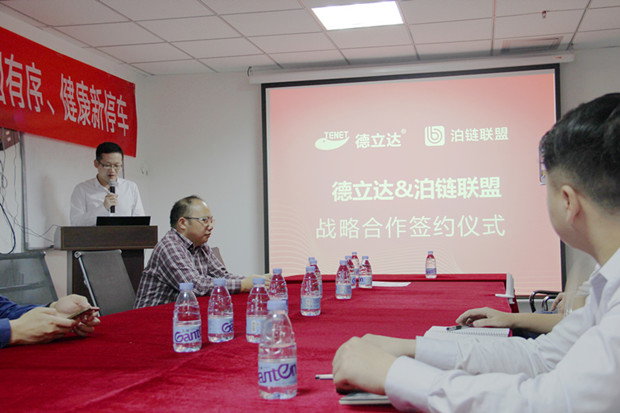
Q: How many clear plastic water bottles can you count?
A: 13